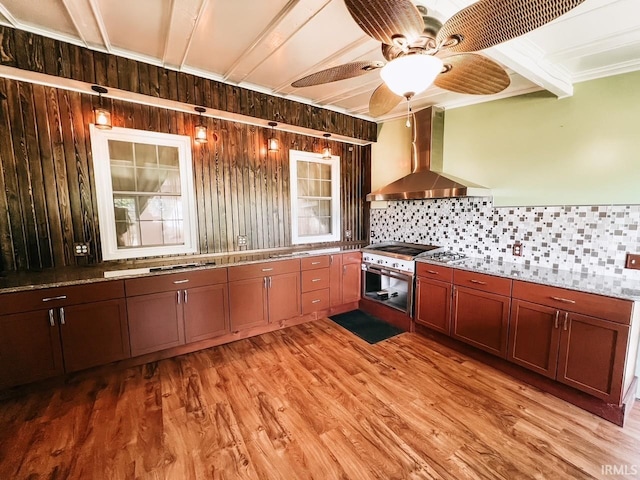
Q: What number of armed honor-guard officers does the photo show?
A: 0